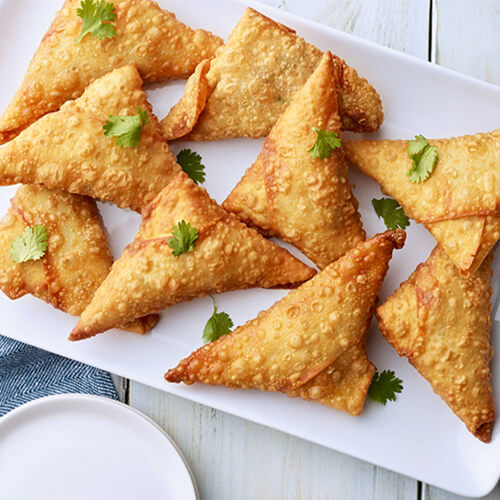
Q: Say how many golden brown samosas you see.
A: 9